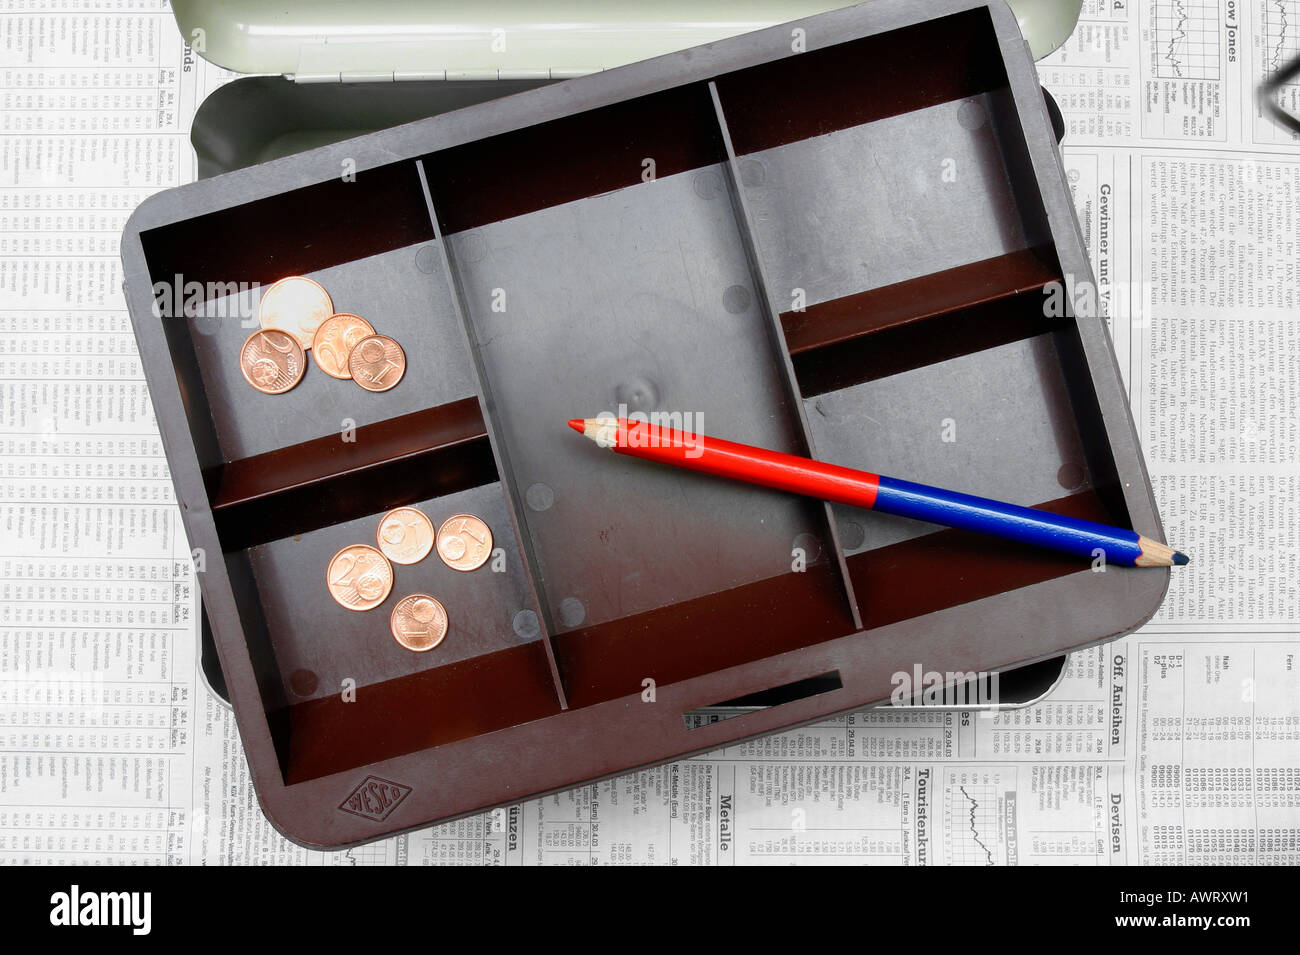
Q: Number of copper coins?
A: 8